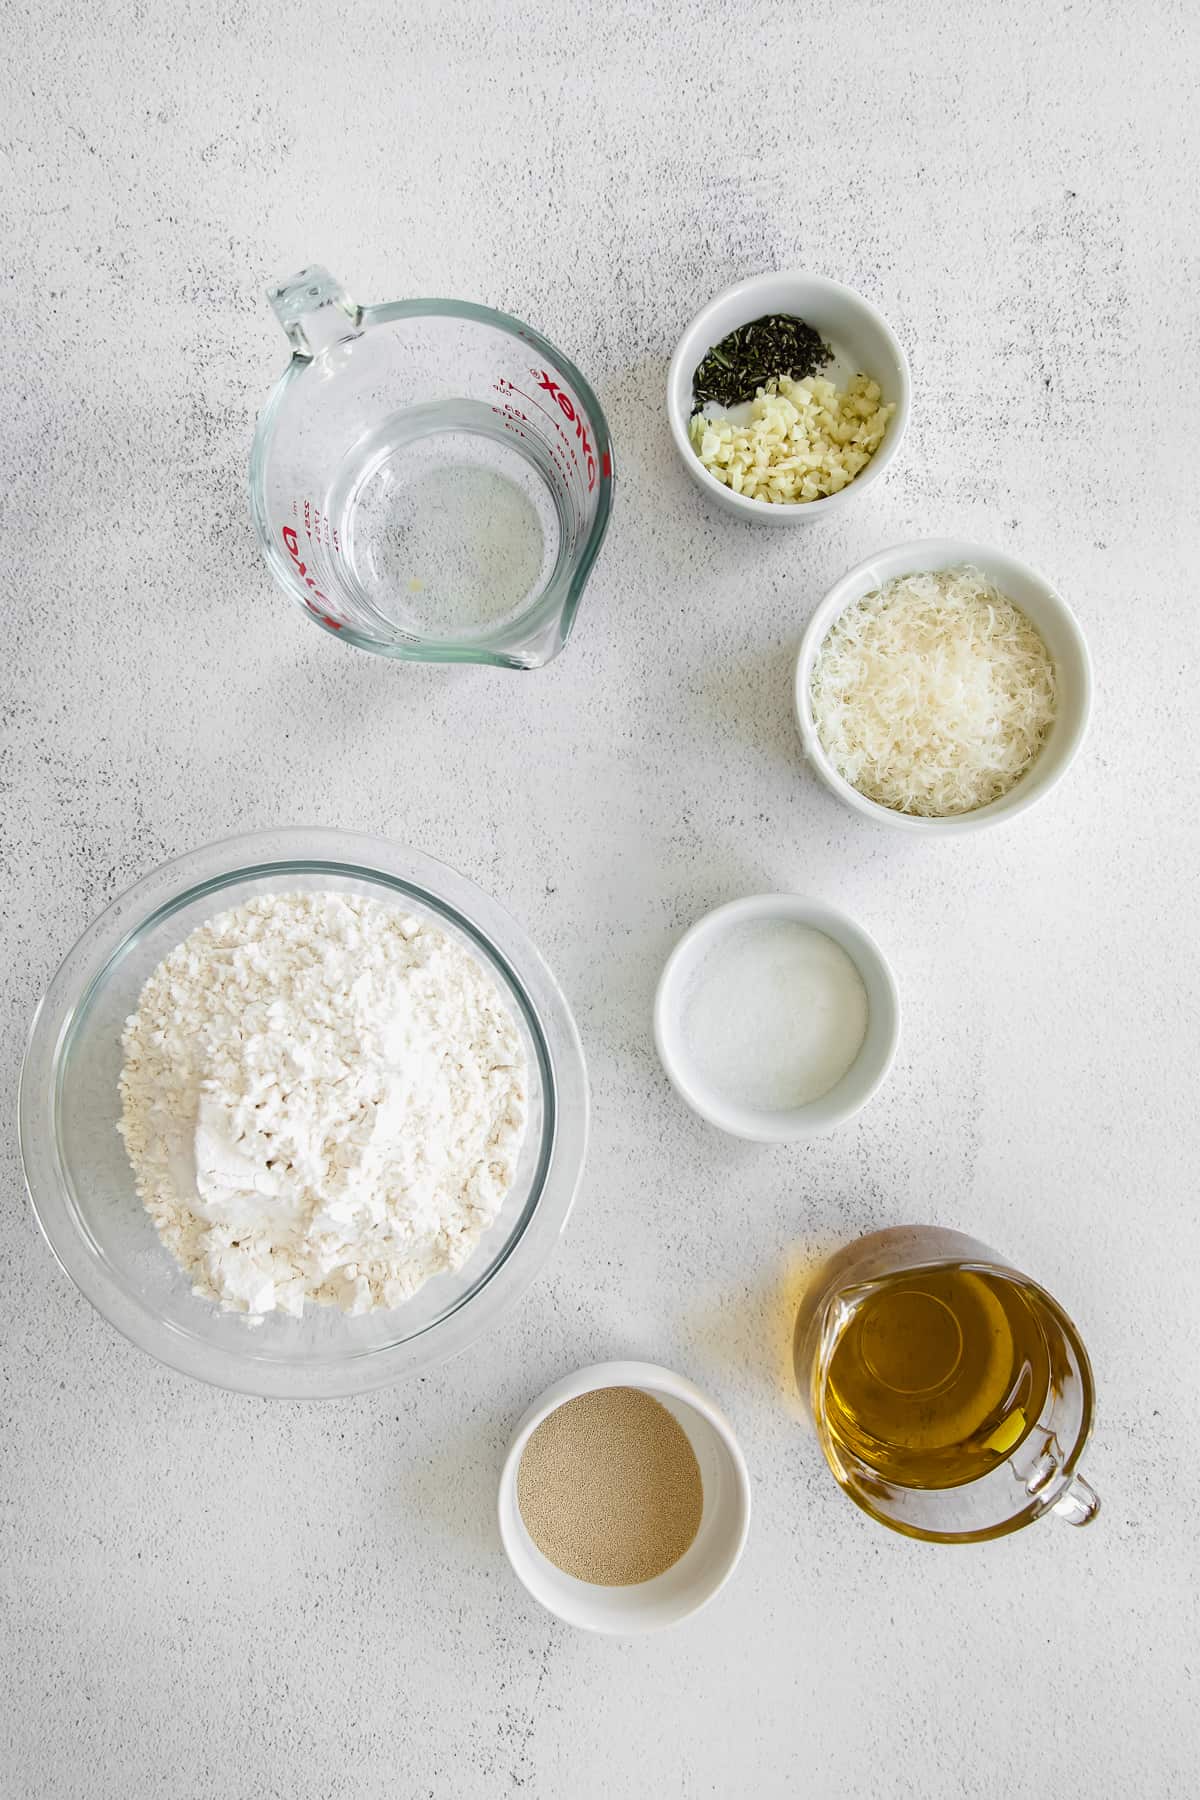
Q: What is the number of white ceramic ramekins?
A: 4